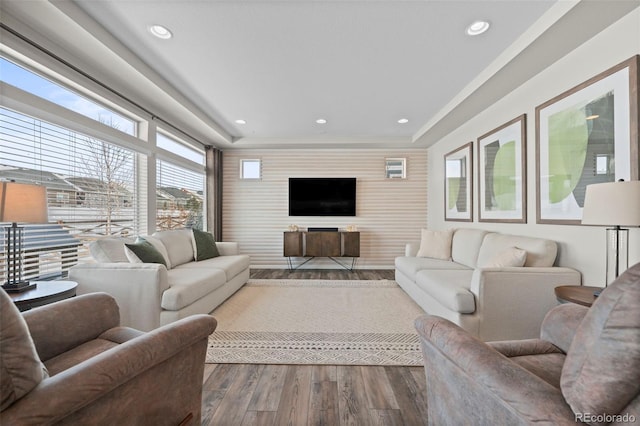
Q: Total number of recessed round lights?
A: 5